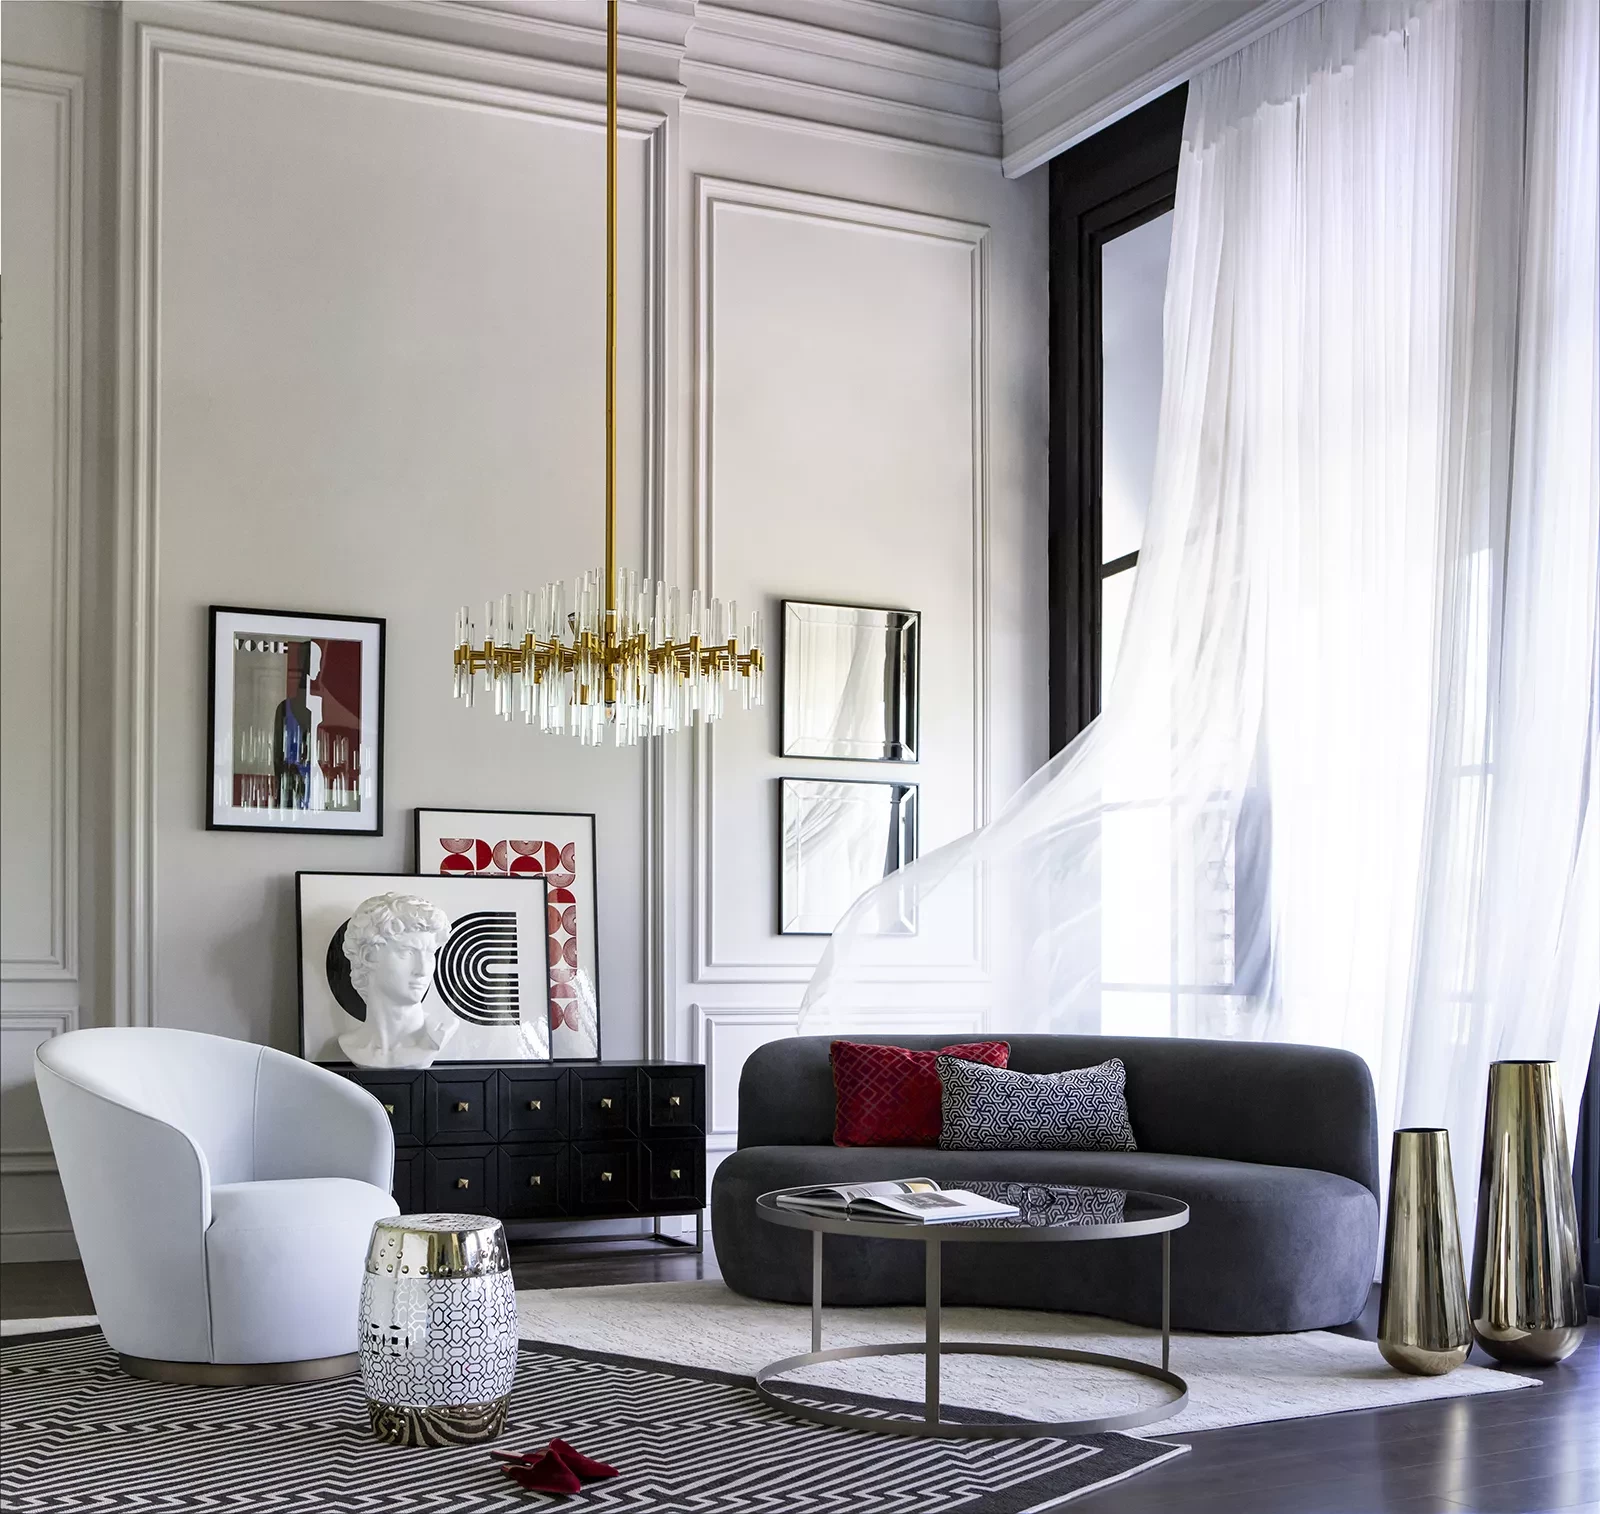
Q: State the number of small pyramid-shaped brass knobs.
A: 9